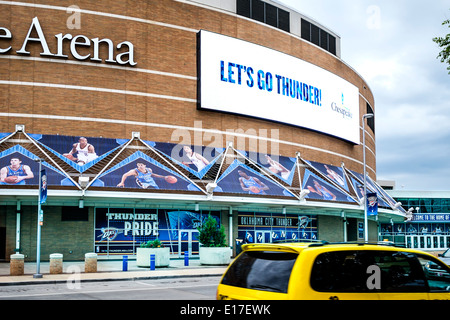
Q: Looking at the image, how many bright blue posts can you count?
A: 3